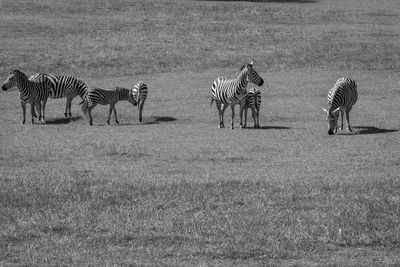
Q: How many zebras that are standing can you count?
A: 7